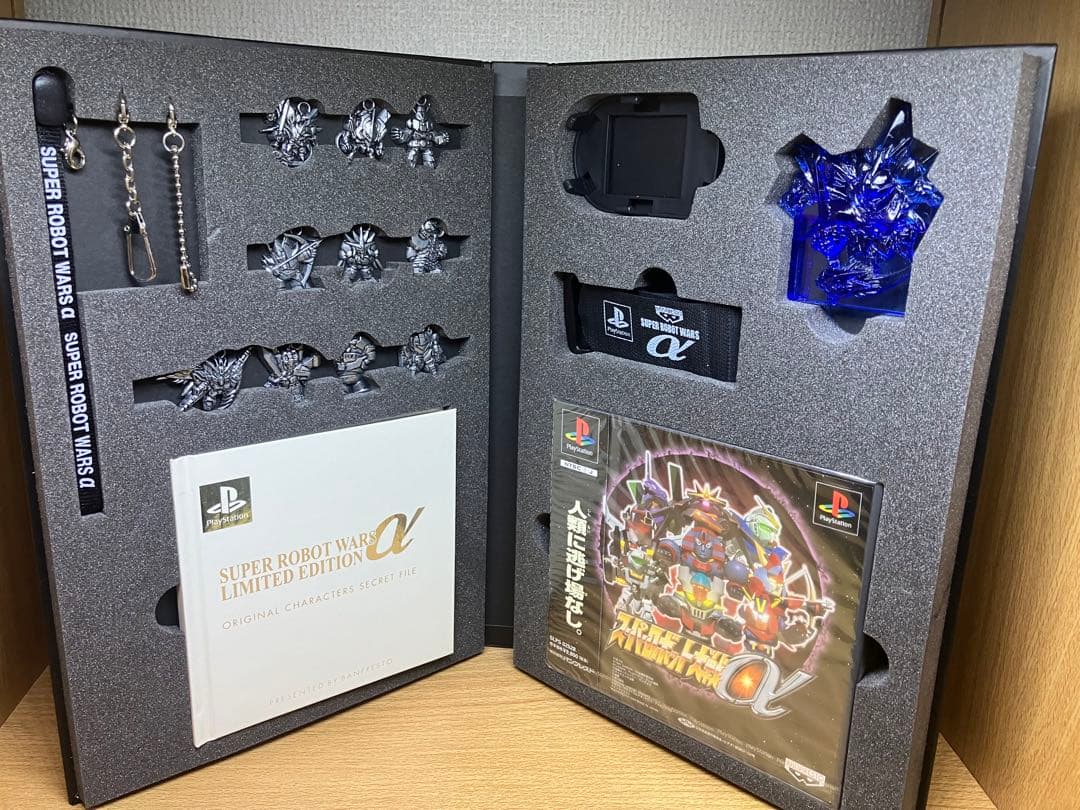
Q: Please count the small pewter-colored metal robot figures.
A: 10